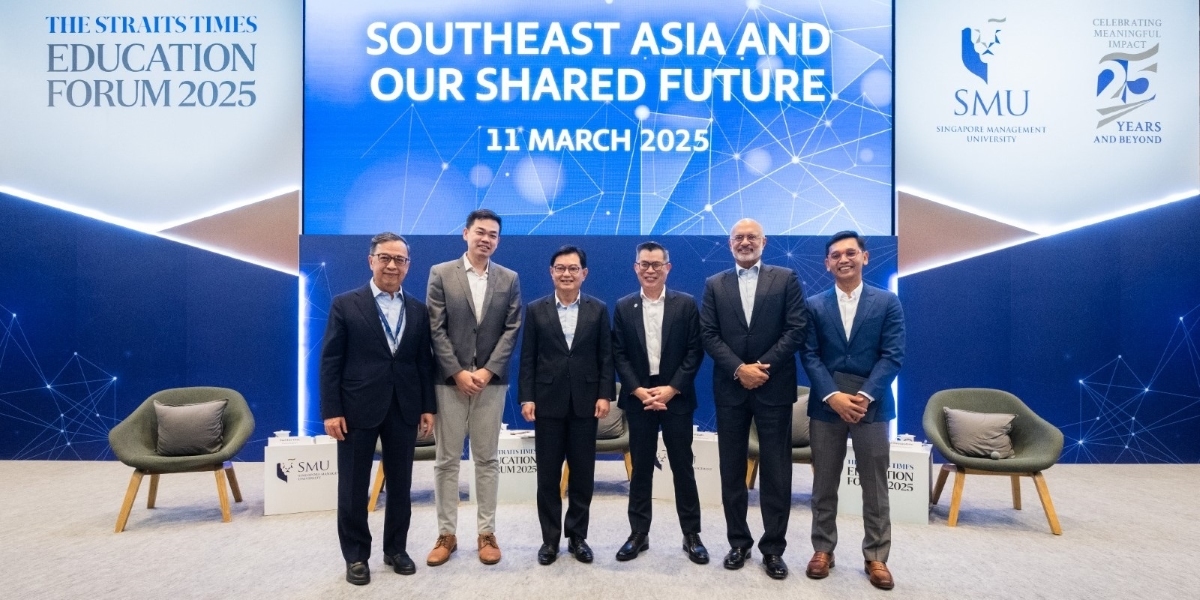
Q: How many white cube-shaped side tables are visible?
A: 4